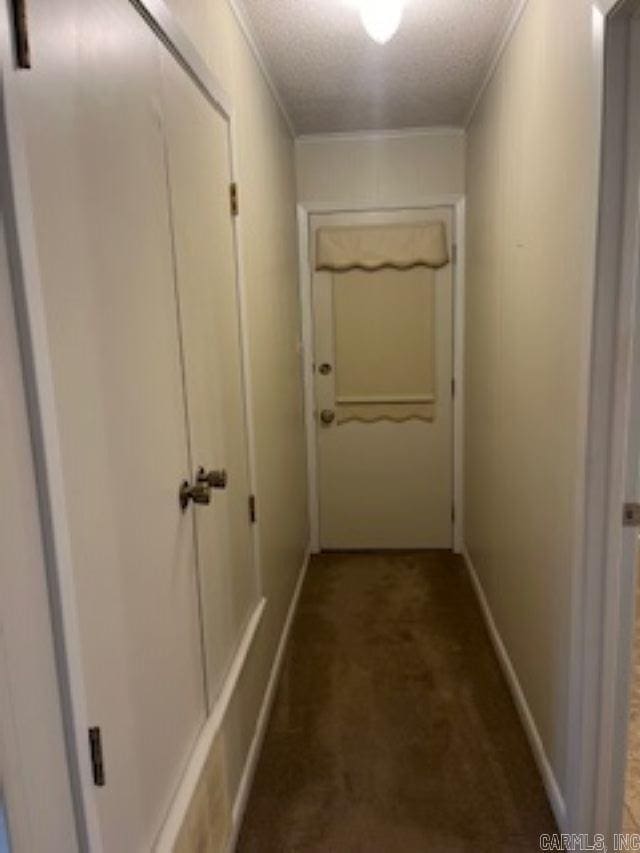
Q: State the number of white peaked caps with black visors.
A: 0